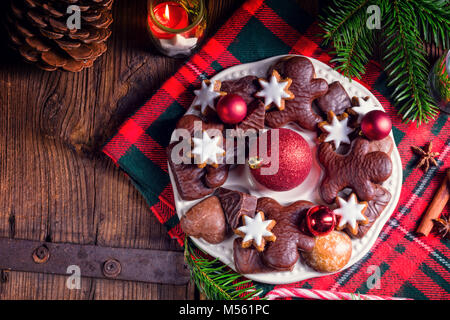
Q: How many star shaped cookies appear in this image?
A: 7